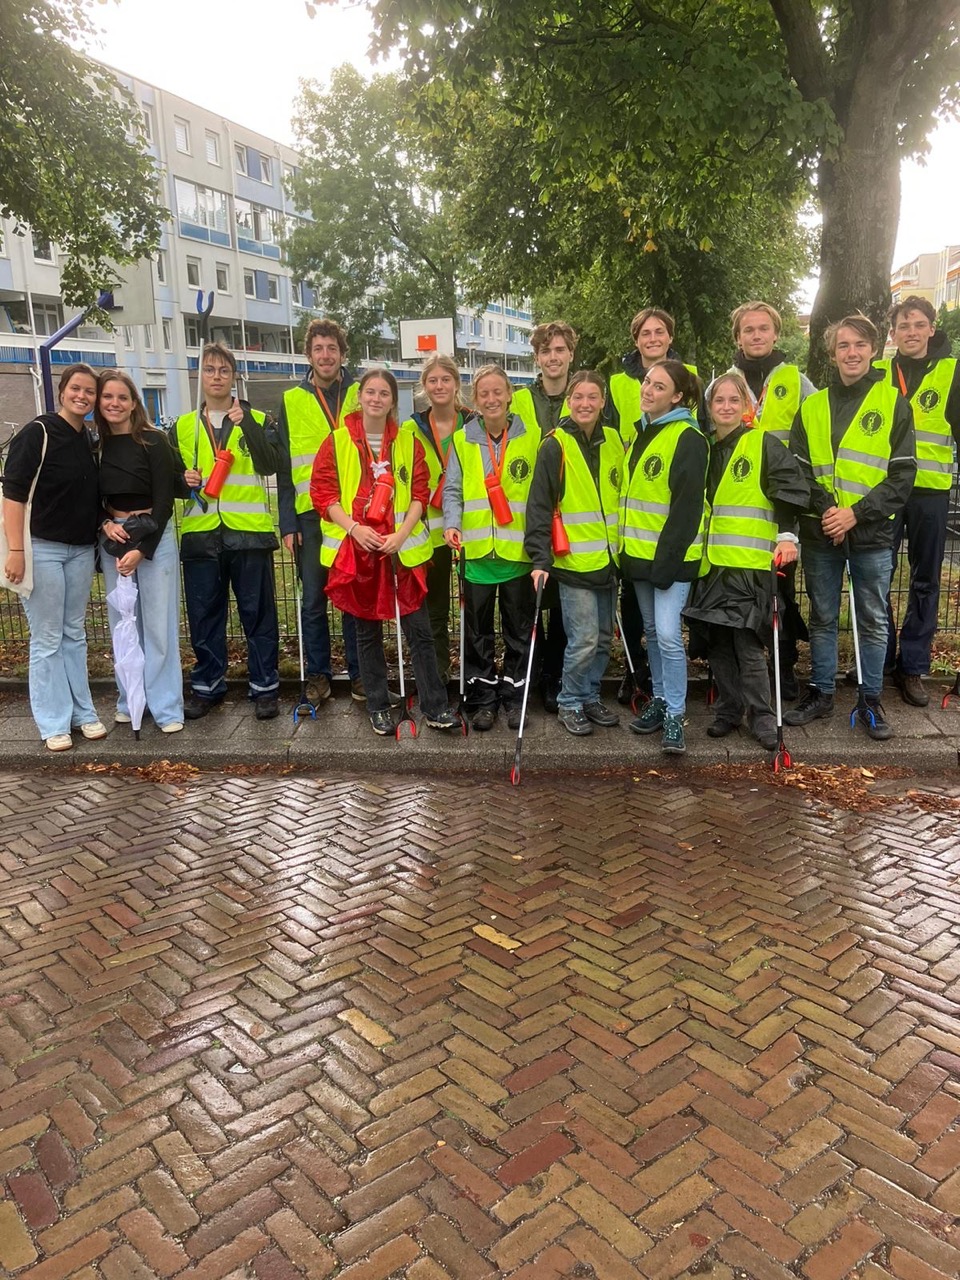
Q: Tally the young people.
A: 15